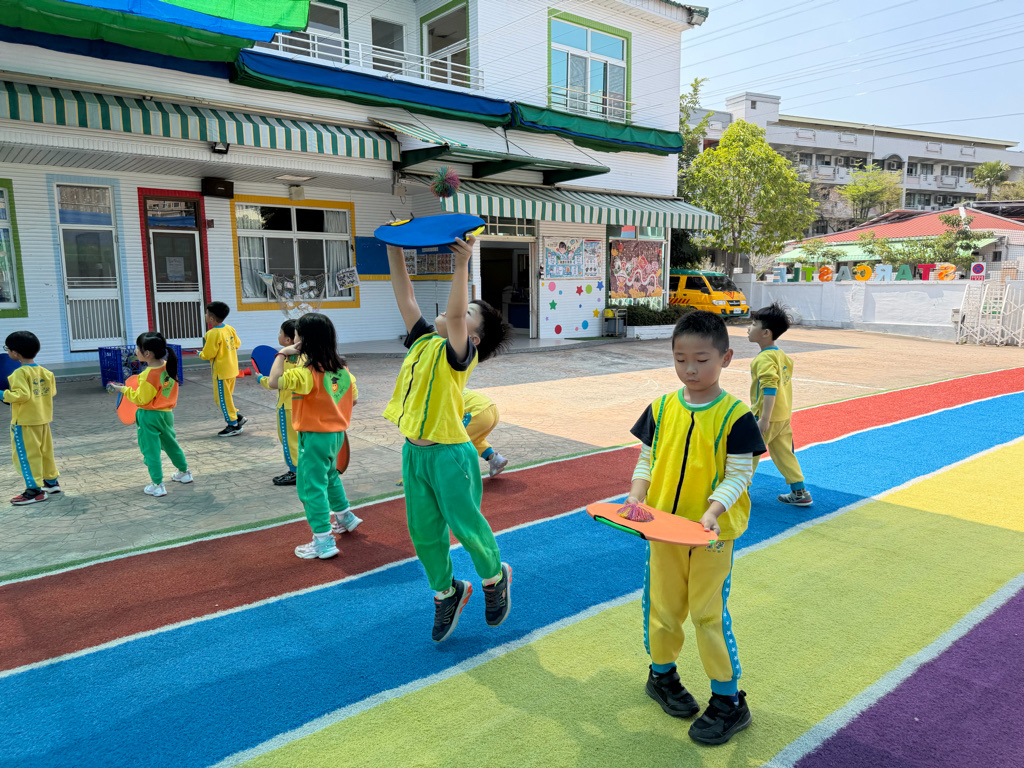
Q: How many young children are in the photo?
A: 9